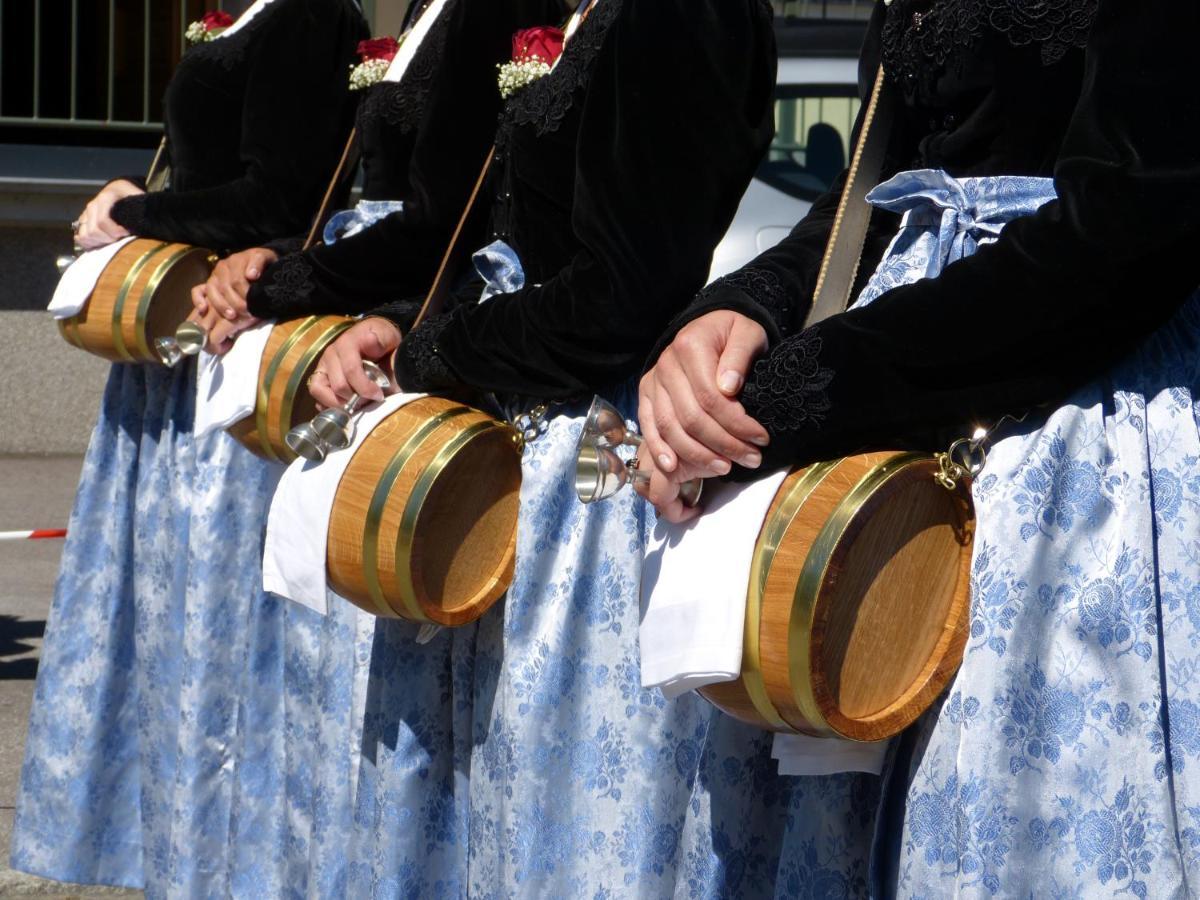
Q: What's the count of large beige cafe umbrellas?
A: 0